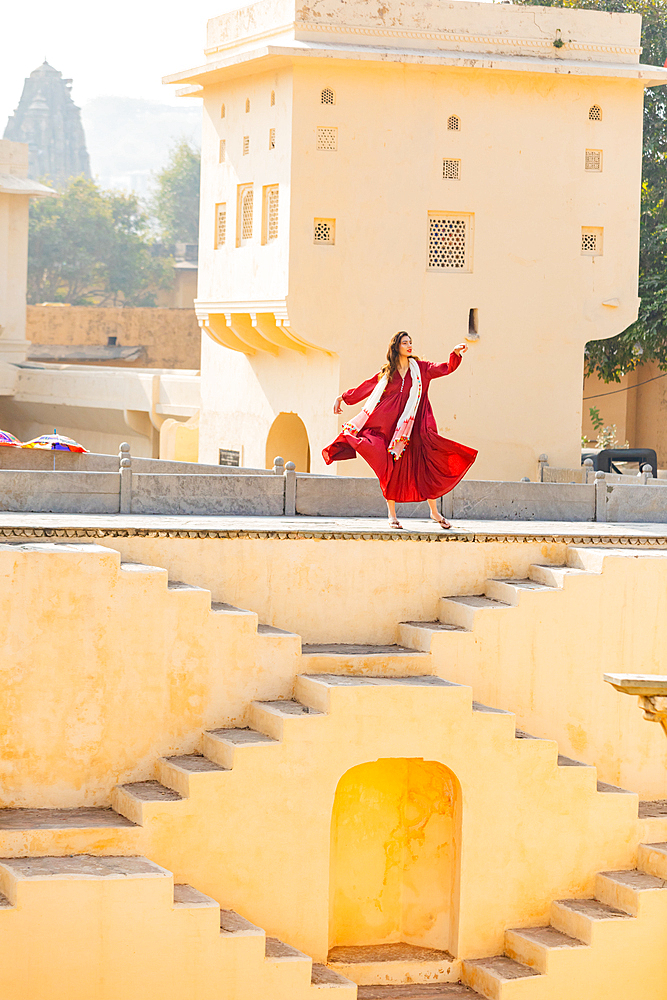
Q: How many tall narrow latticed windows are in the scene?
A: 3